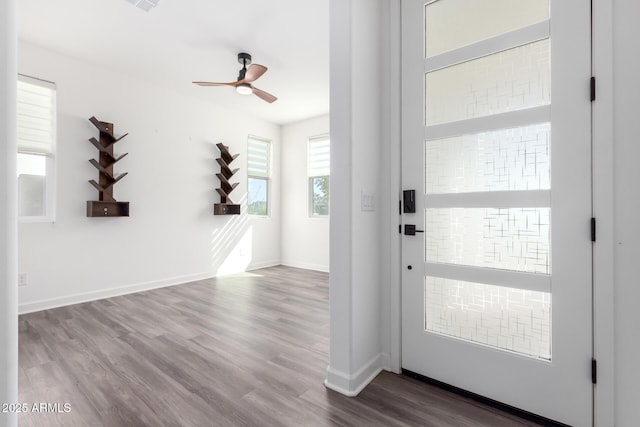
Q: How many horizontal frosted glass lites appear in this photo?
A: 5